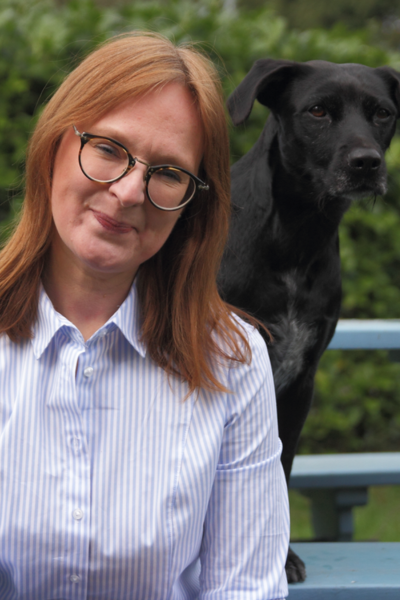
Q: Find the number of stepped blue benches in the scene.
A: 3